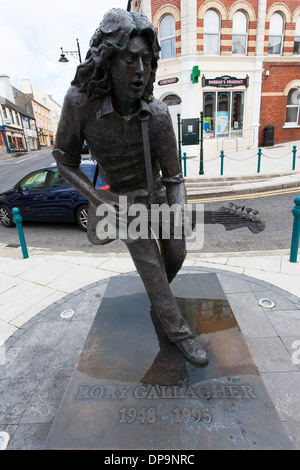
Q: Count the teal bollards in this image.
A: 6